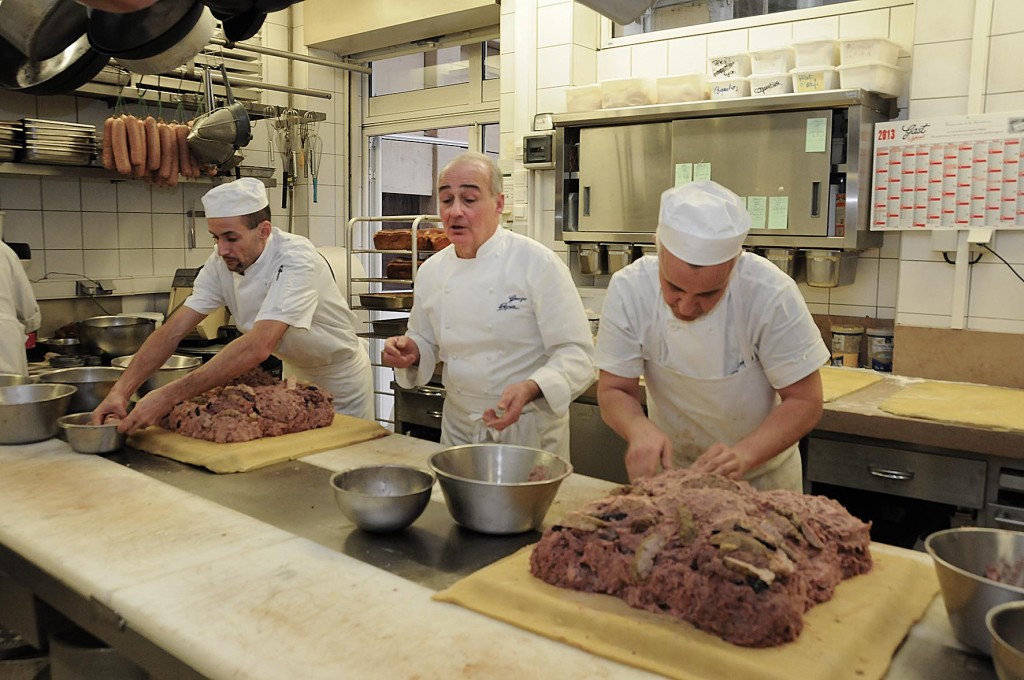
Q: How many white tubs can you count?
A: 11